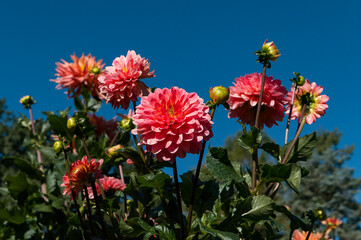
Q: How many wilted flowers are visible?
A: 0